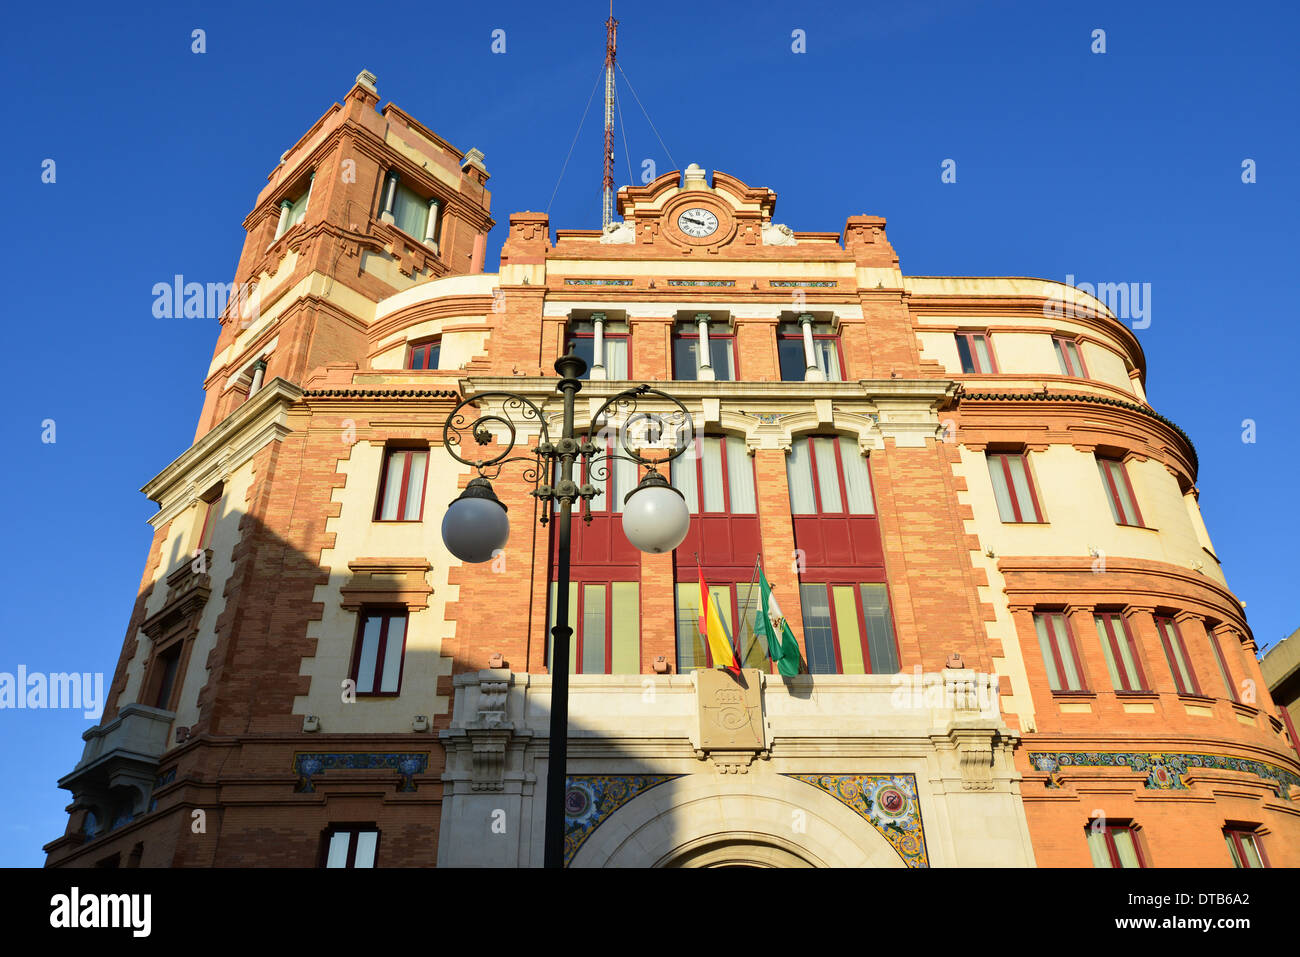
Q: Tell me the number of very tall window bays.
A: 3